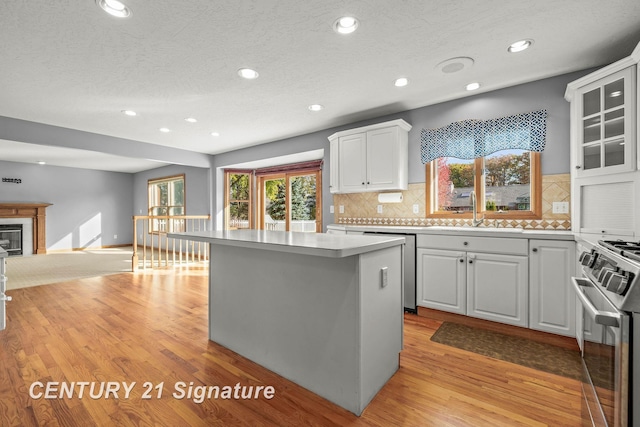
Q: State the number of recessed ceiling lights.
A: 12